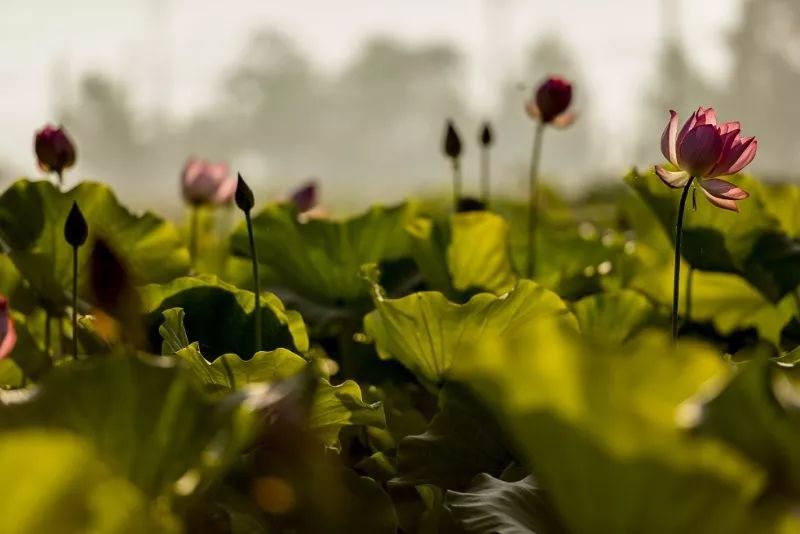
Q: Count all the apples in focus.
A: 0